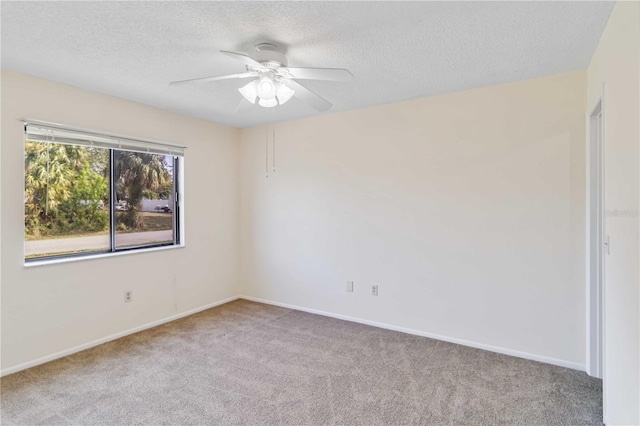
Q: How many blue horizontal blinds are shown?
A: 0